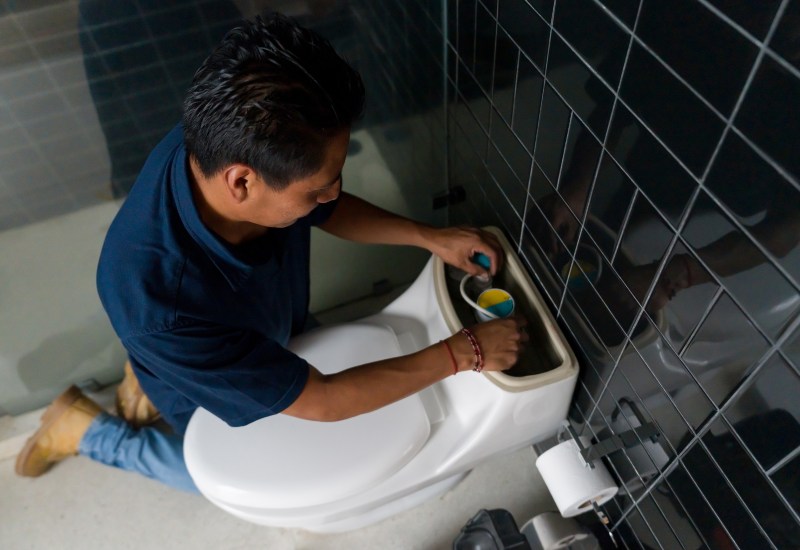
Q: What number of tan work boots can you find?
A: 2